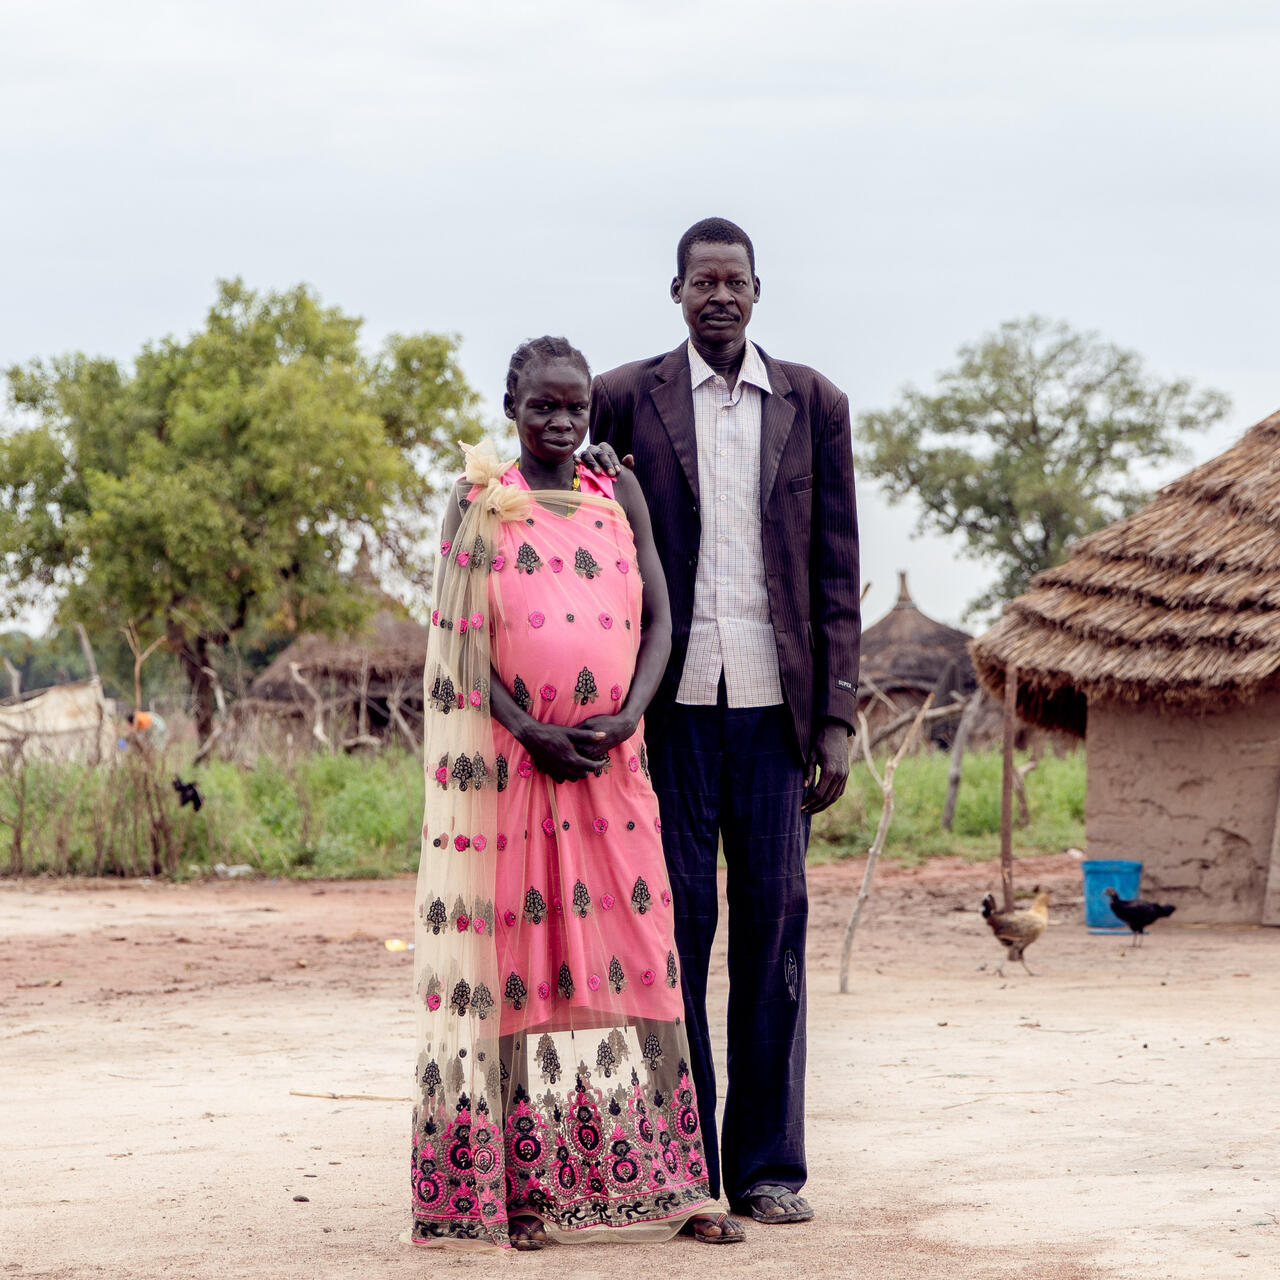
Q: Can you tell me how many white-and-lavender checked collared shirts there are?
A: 1